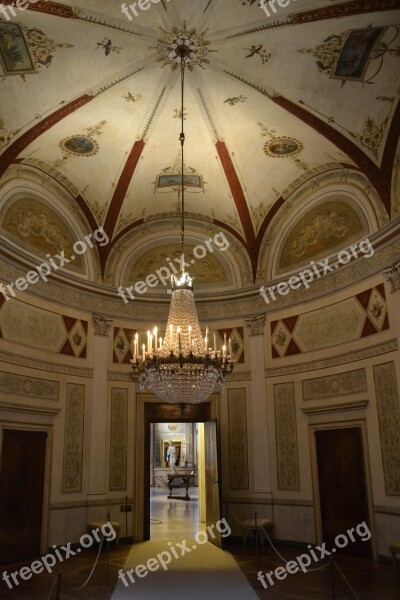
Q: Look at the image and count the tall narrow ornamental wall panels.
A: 5